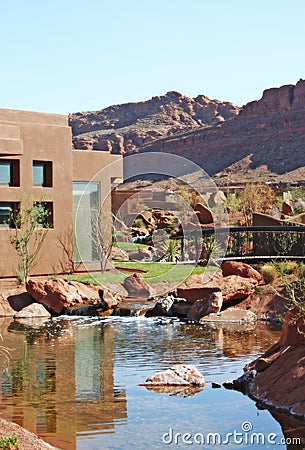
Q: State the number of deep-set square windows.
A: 4